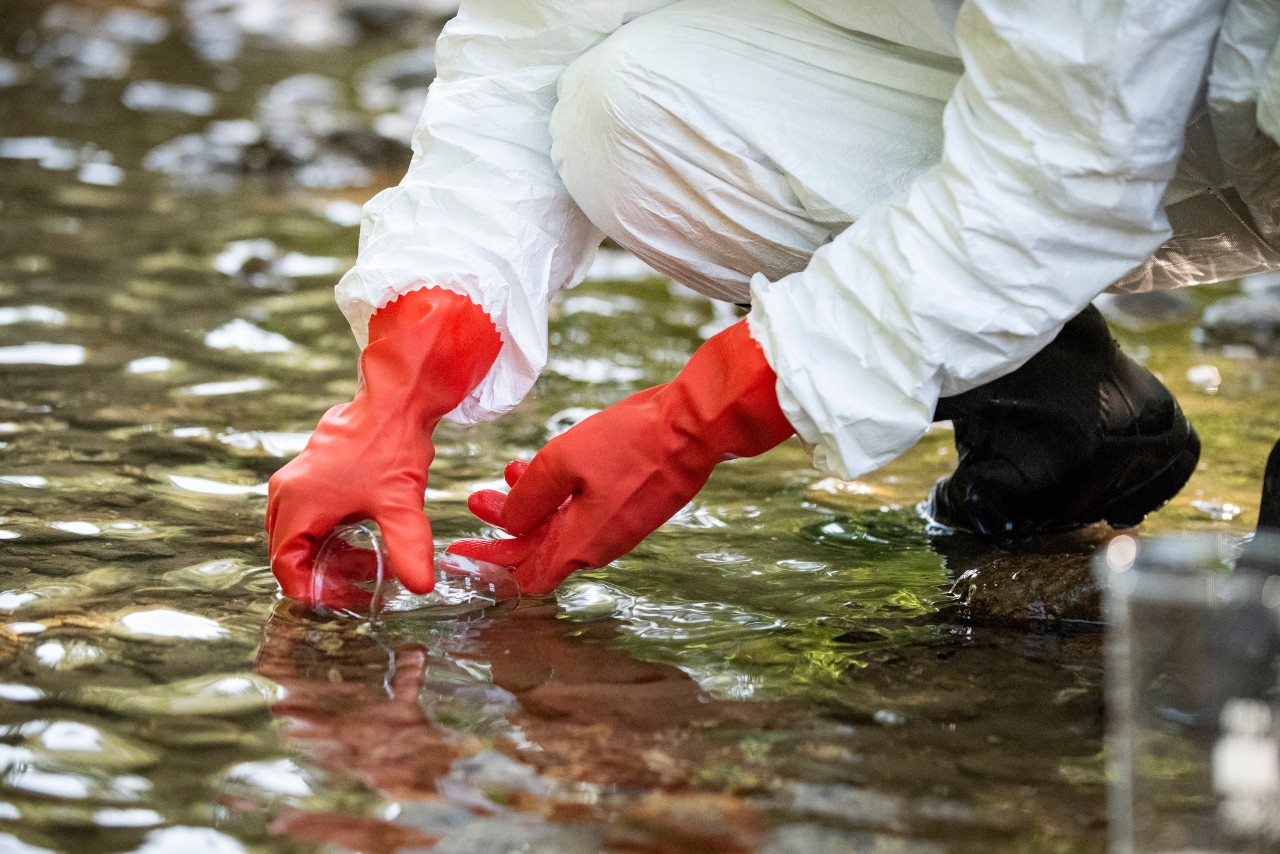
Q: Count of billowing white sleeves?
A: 2